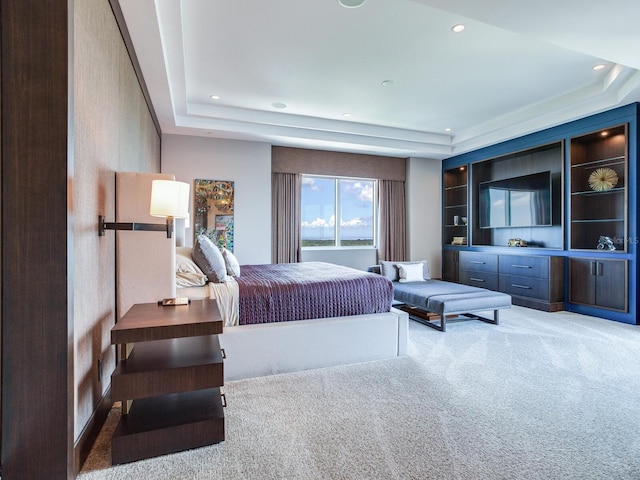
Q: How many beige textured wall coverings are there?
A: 1